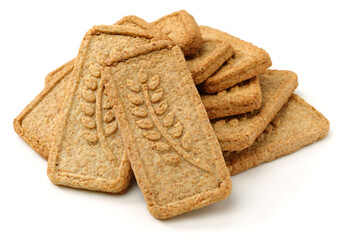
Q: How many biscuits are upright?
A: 2